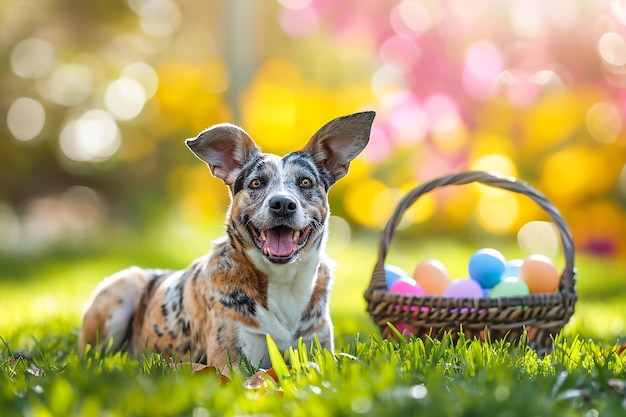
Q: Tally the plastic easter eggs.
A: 8